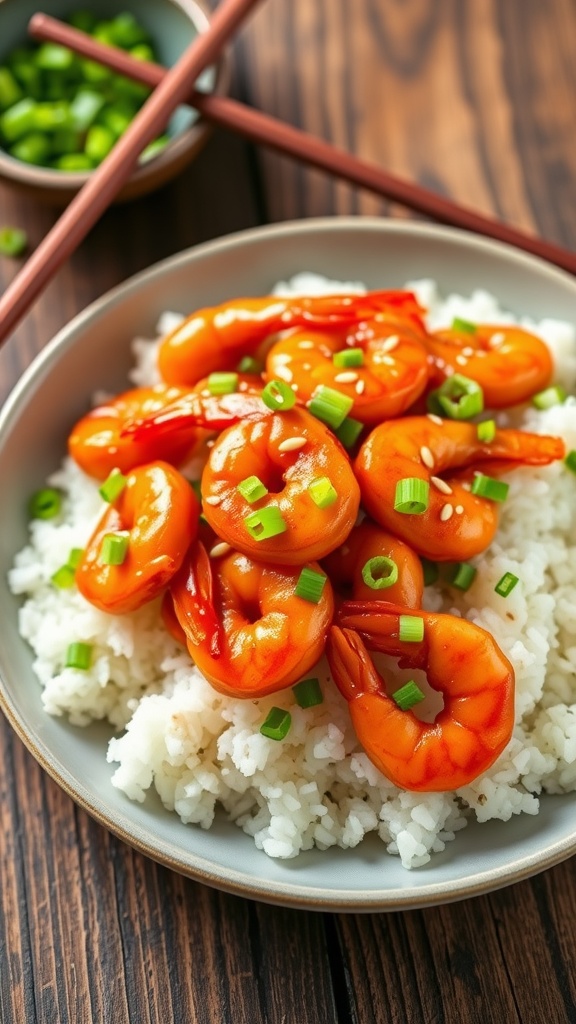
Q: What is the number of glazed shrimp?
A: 10